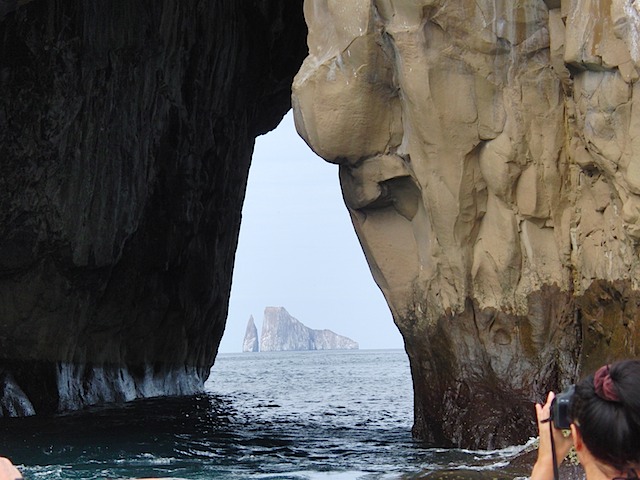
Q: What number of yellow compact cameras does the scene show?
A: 0